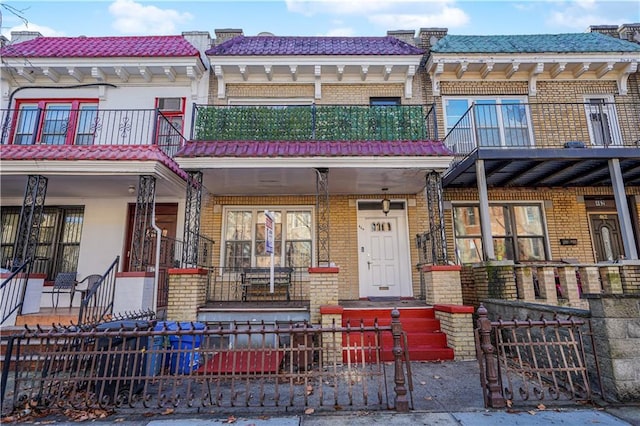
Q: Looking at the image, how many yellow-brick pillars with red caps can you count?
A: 5